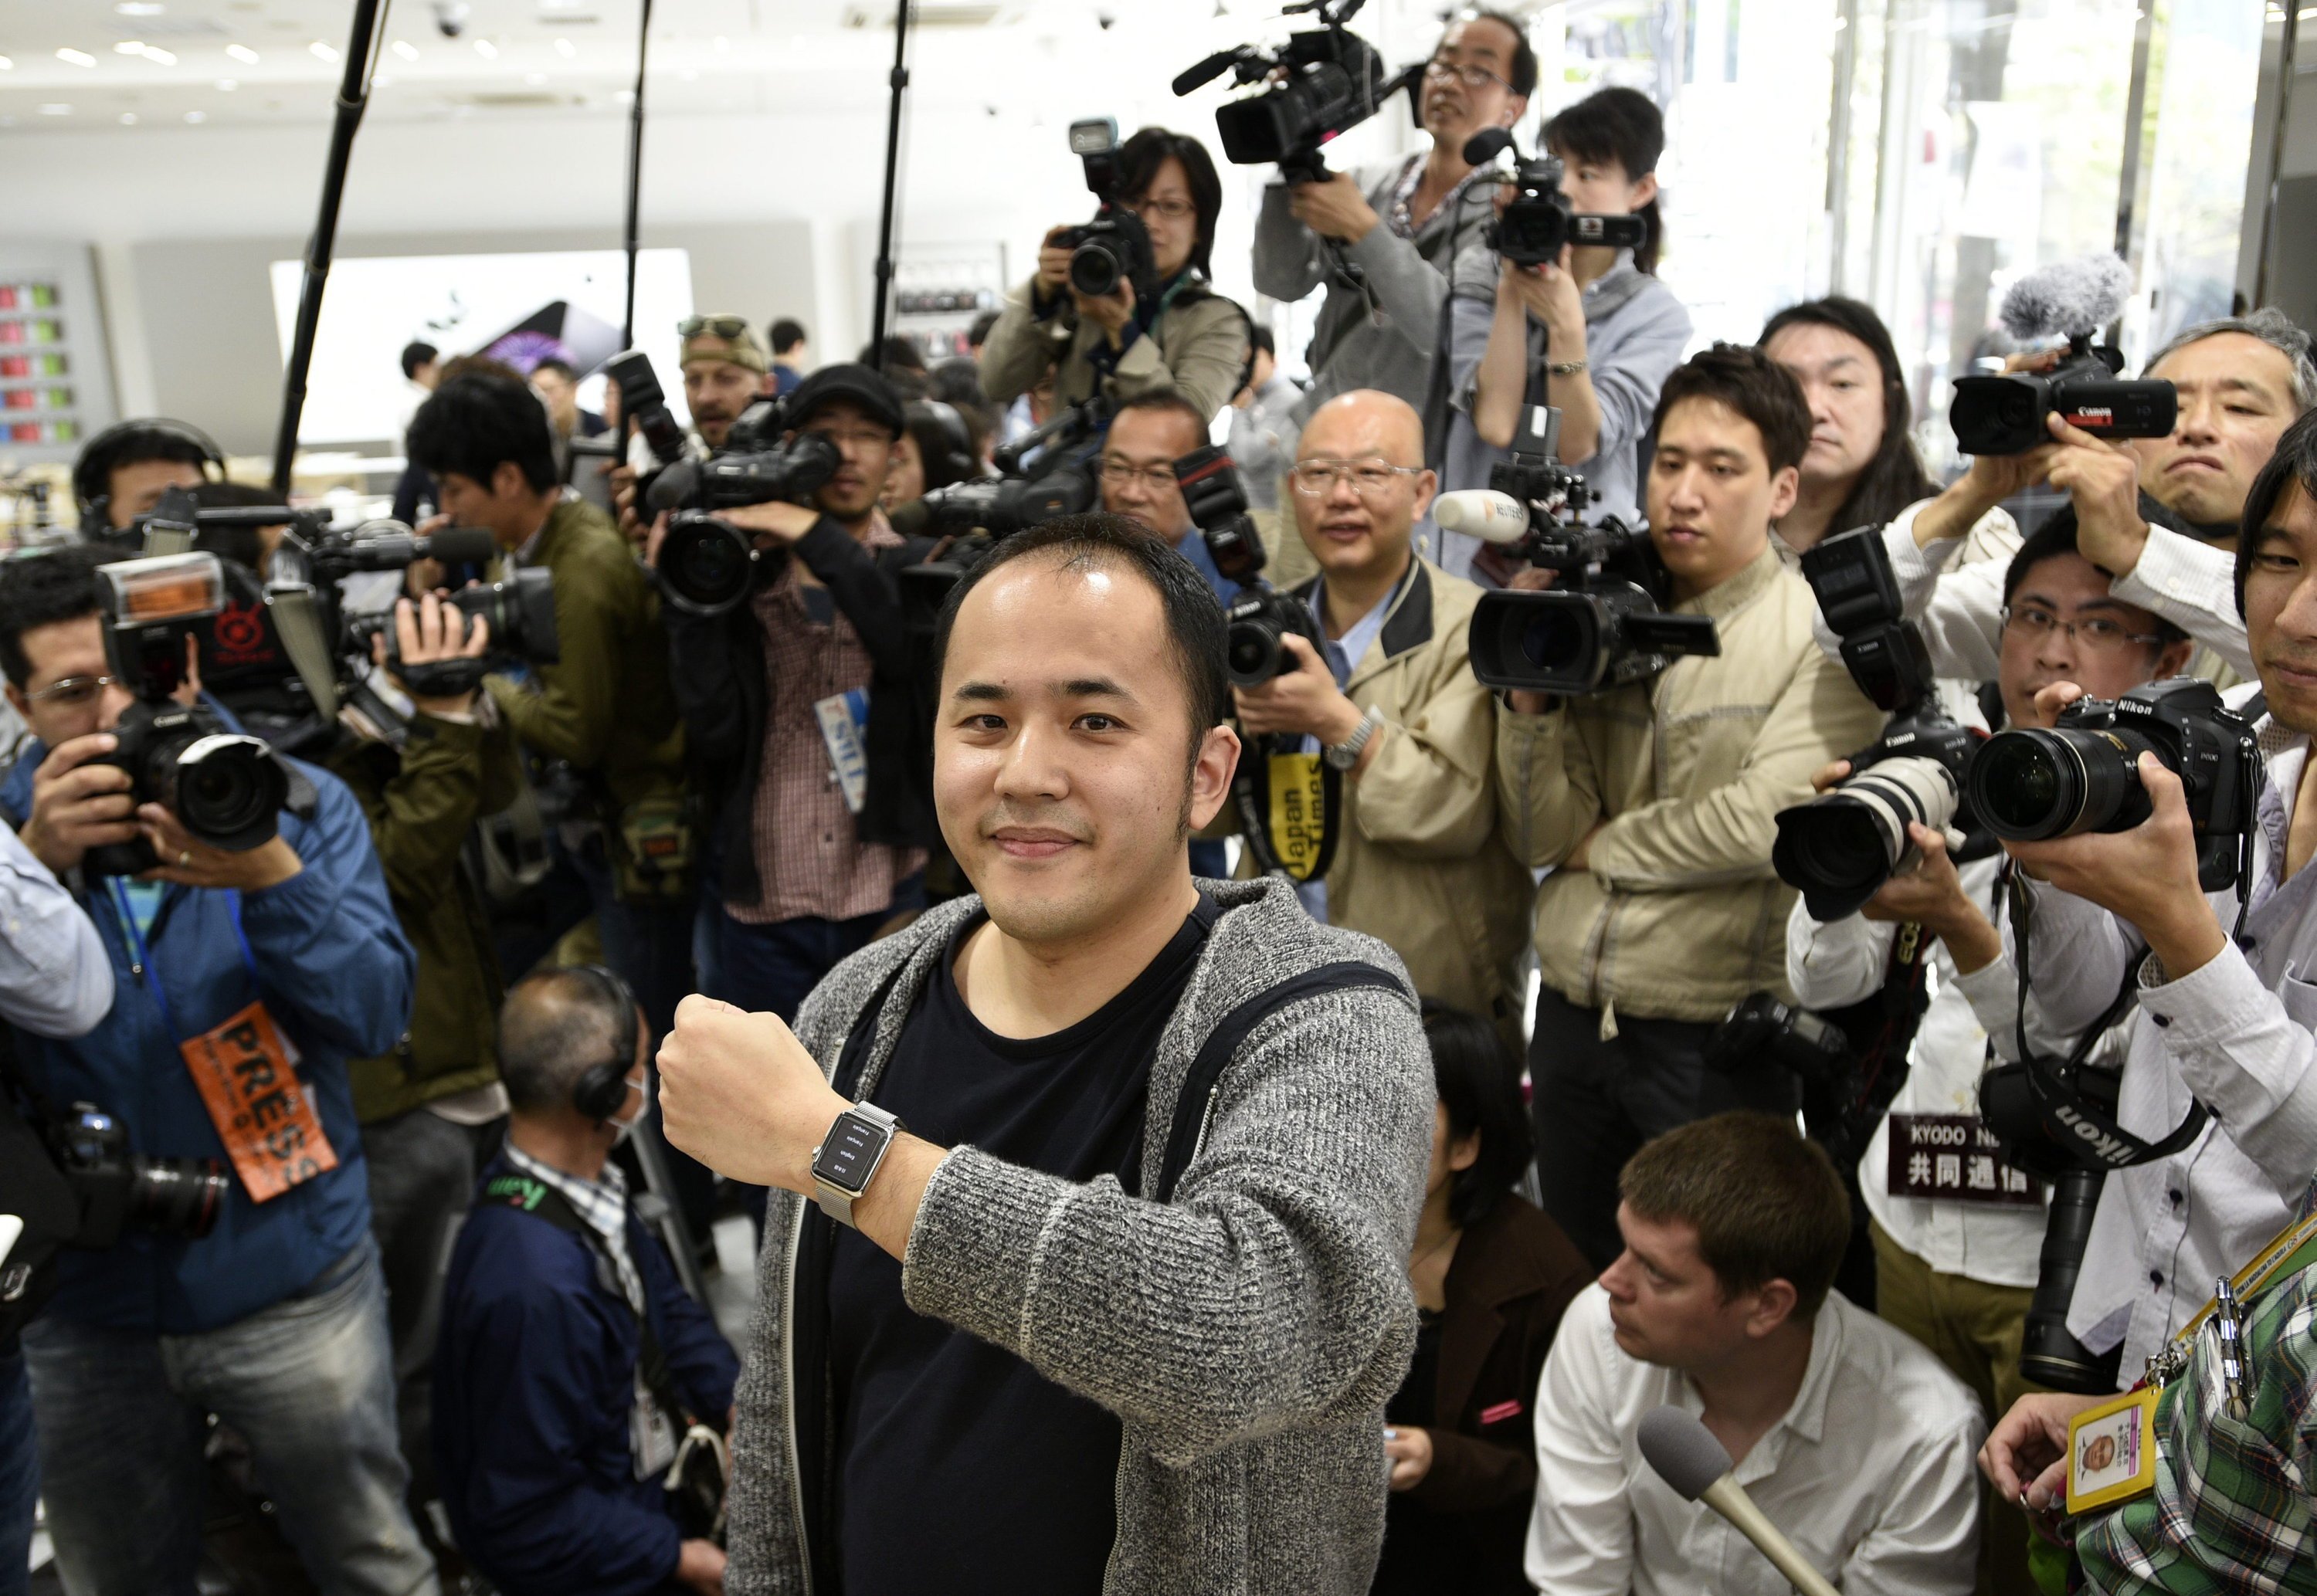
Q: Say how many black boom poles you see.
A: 3